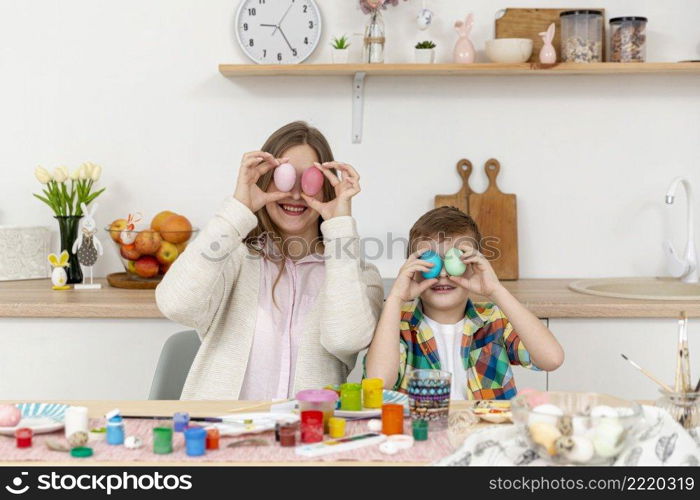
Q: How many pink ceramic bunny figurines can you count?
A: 2